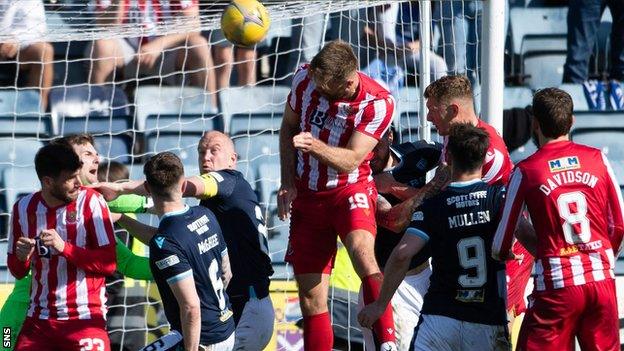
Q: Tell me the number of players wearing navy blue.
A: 4